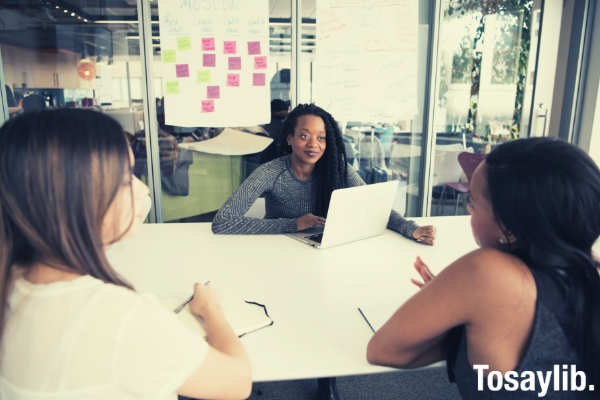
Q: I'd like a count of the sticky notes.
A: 15